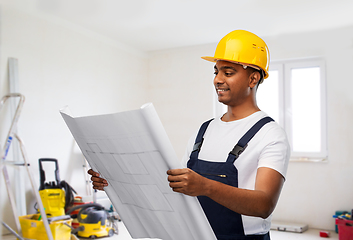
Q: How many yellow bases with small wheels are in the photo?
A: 1